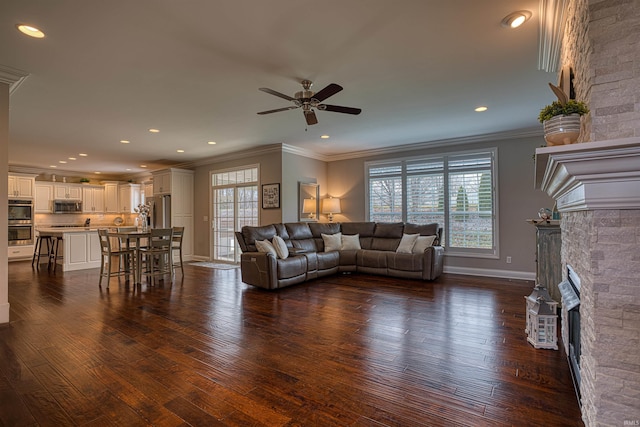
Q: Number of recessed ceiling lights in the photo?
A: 15